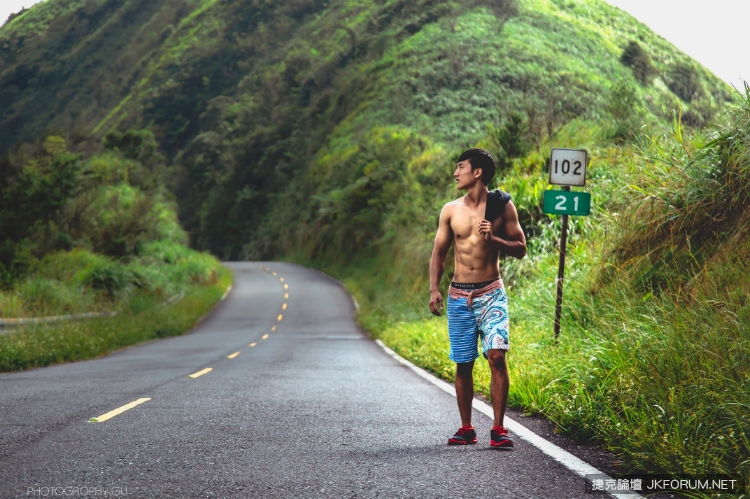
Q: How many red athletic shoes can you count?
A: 2